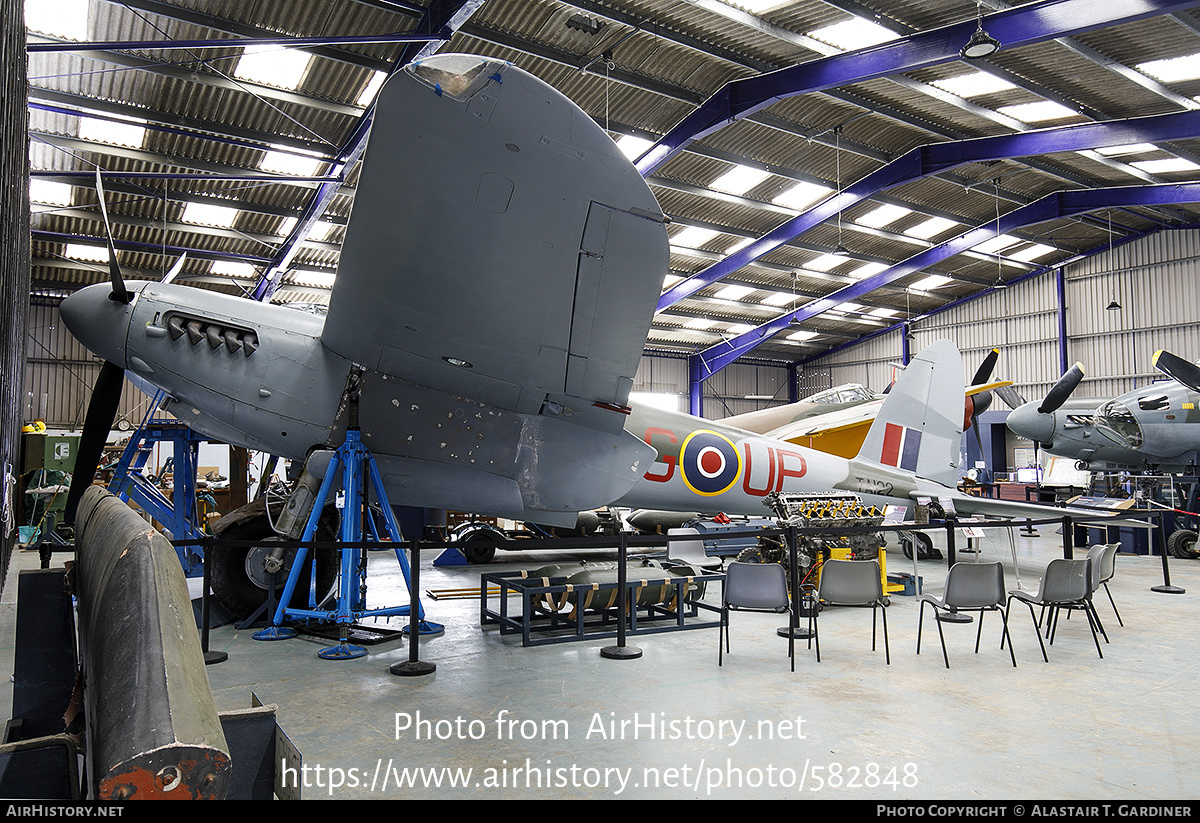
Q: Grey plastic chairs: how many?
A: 7